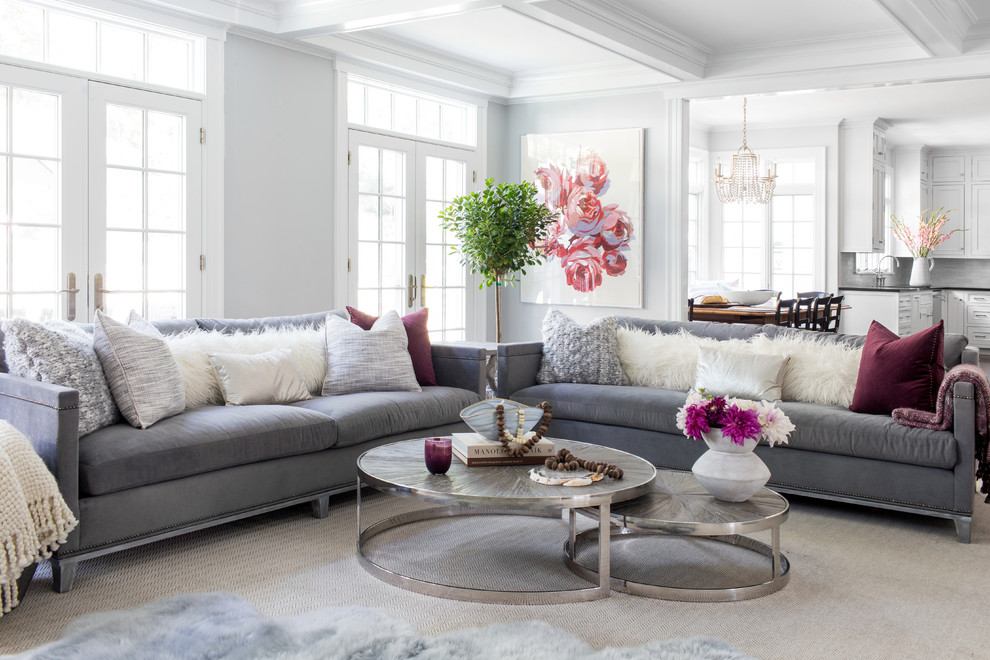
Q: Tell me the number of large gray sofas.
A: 2